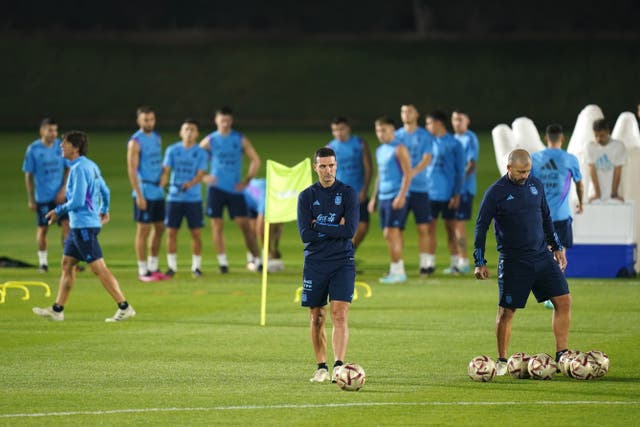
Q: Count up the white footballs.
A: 7